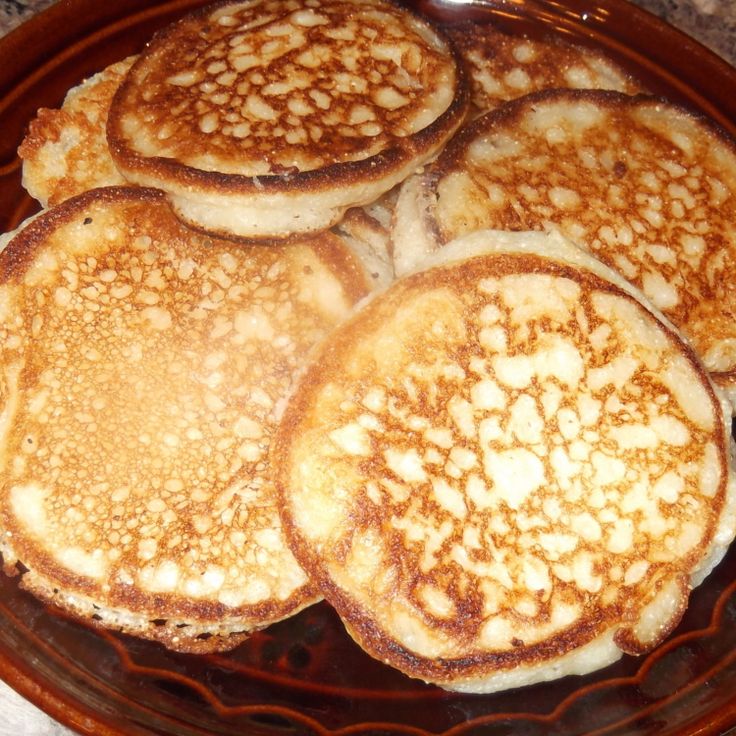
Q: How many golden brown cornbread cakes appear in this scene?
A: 6